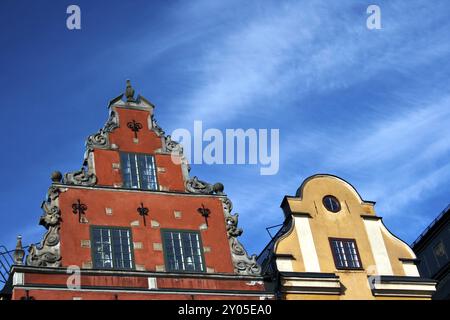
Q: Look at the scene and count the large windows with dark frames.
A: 4